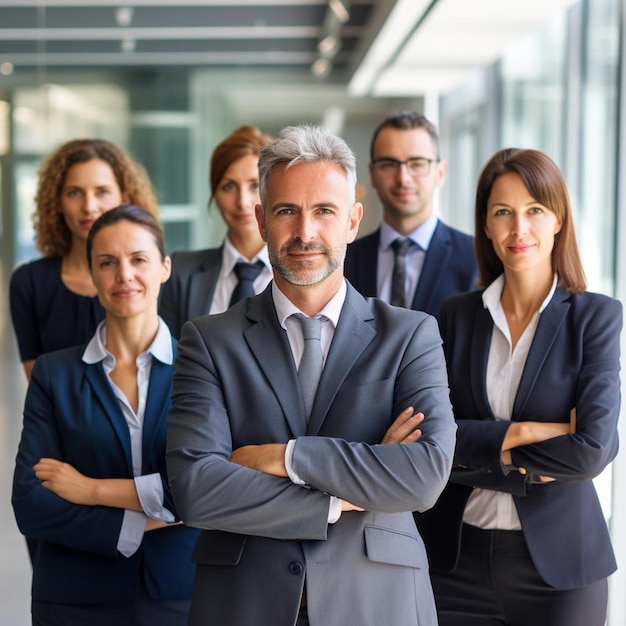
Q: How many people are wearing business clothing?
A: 6